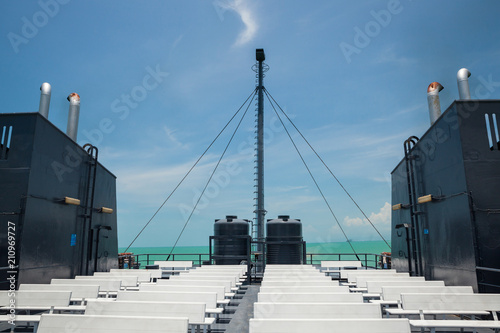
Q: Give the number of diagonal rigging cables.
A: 4